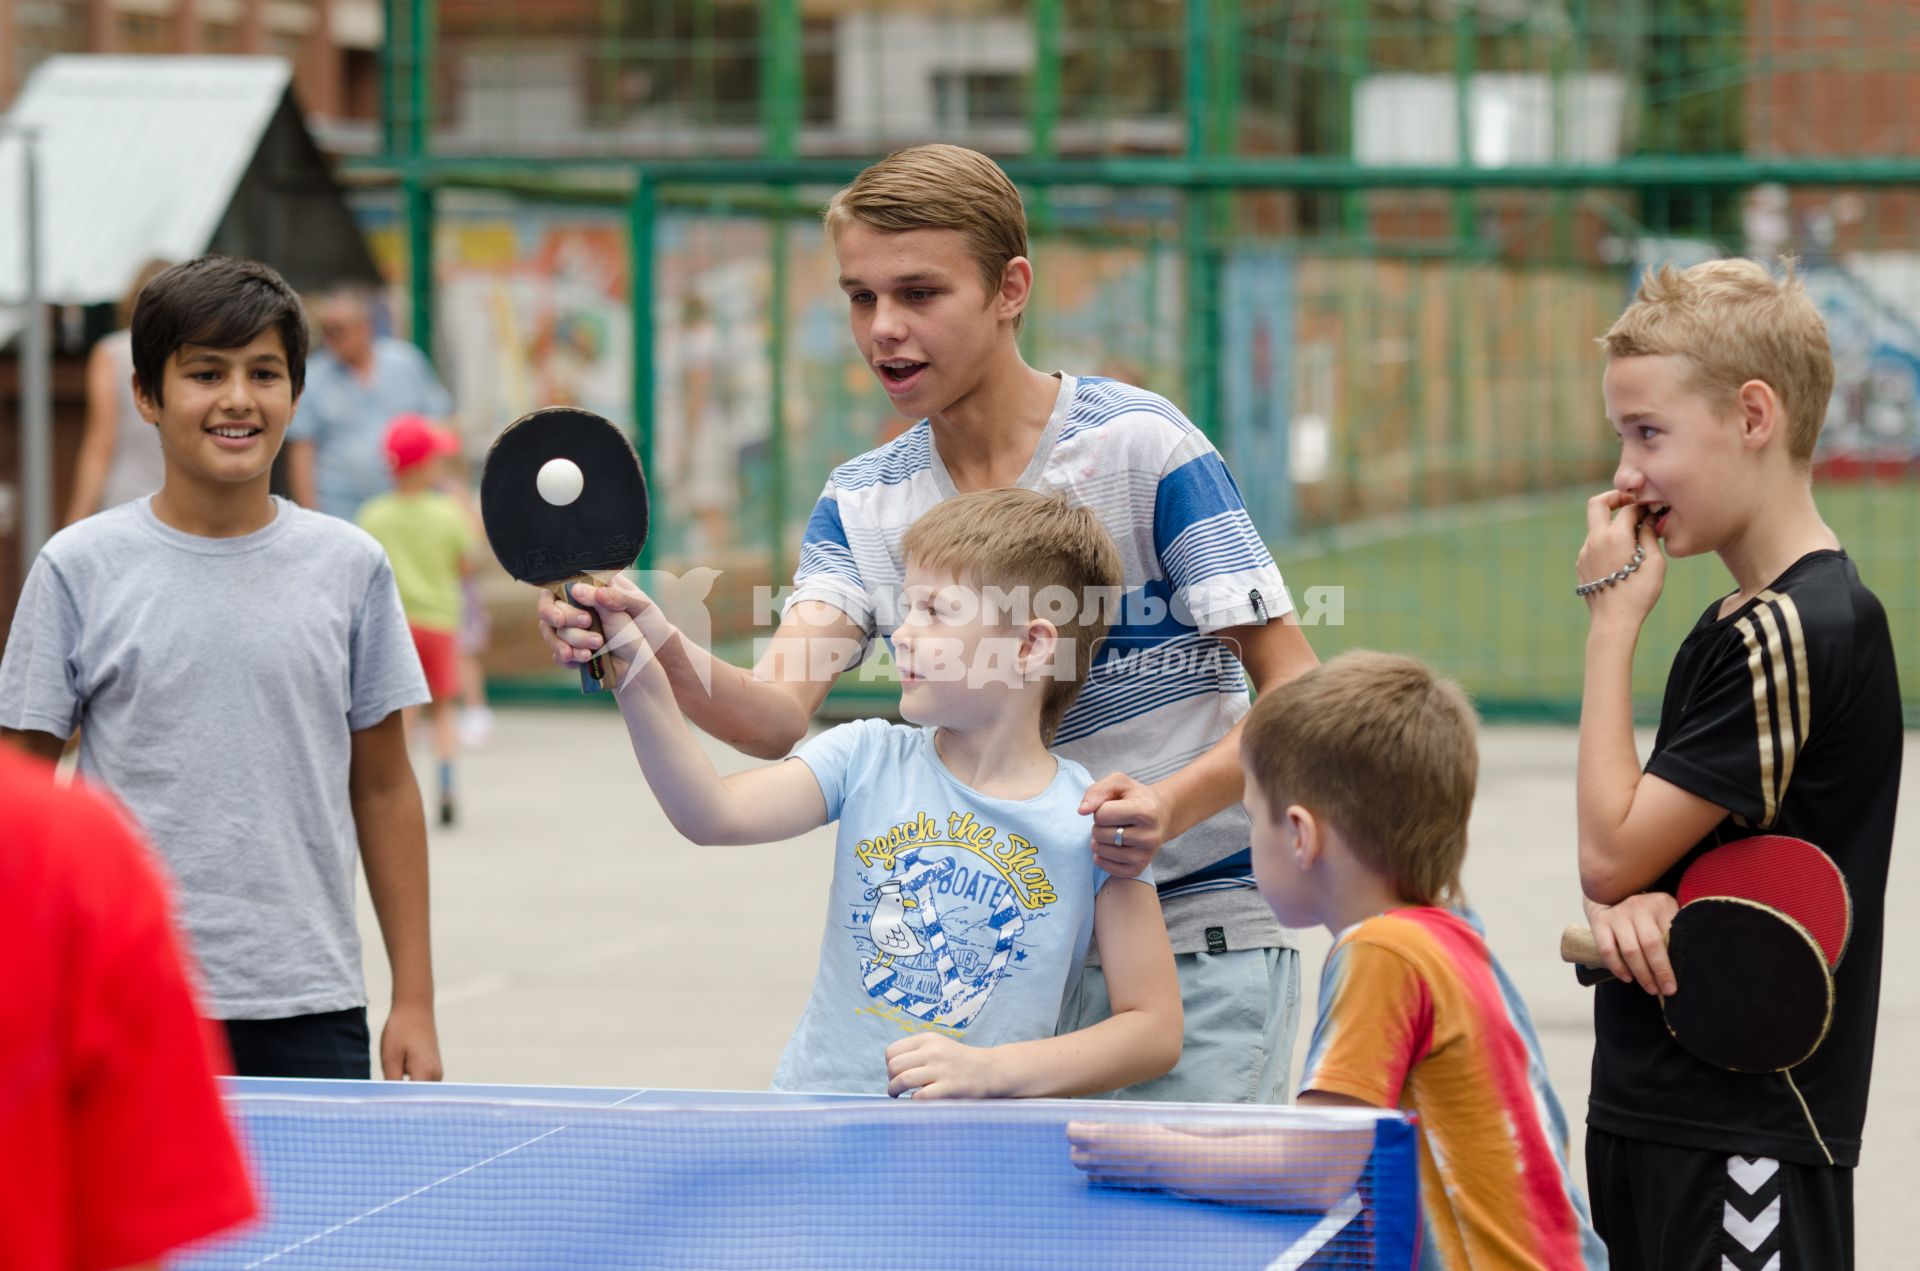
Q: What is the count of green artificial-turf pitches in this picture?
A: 1